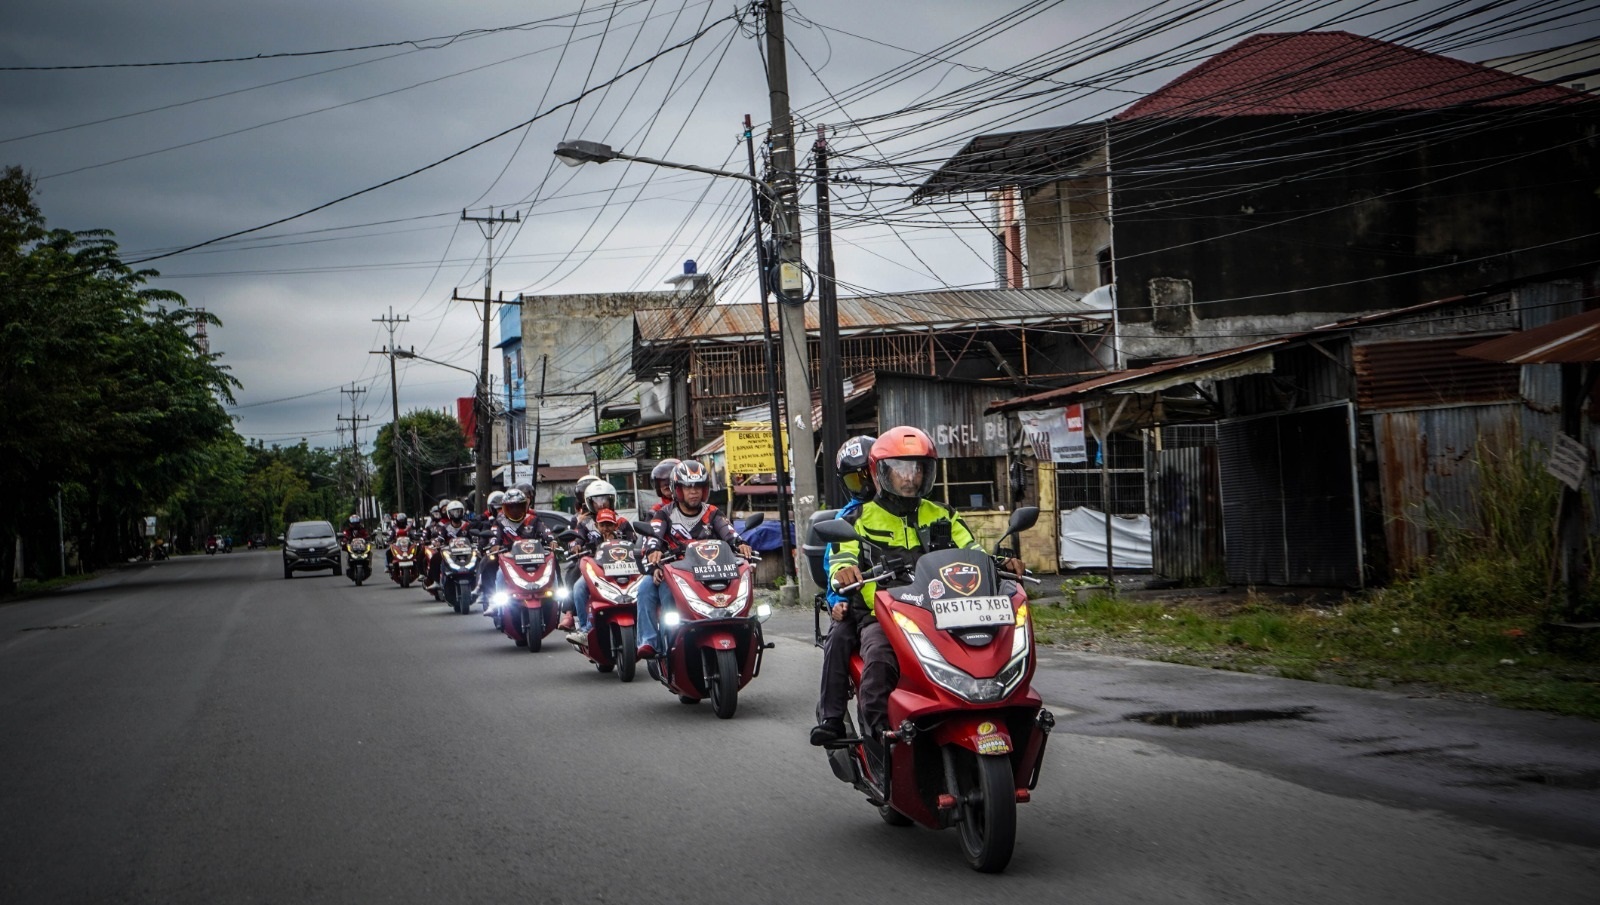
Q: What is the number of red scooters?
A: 6